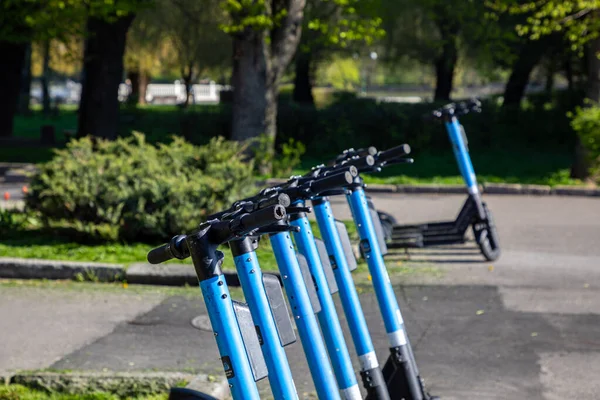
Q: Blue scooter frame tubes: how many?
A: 7